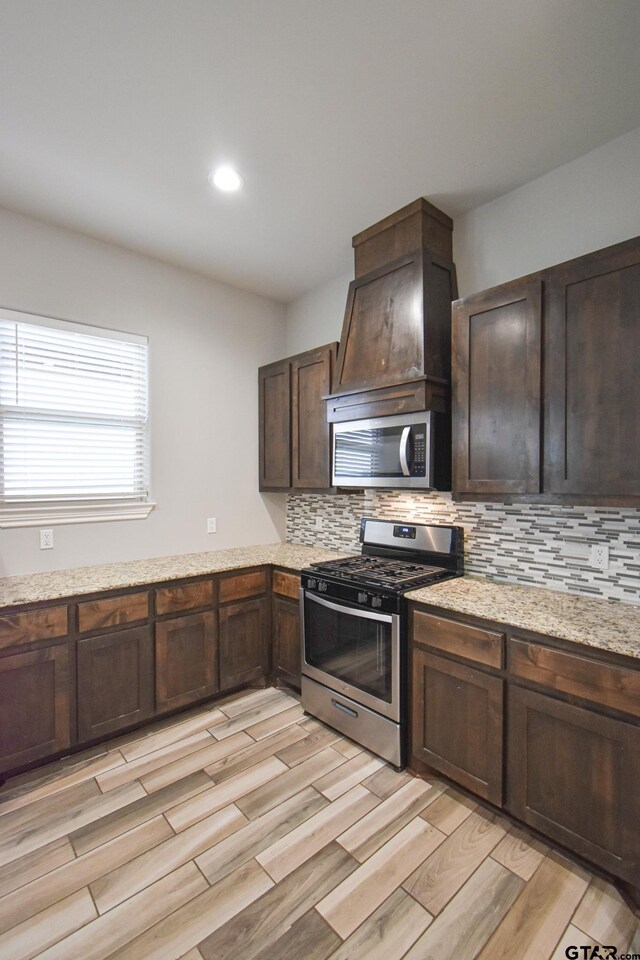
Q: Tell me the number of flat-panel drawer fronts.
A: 7